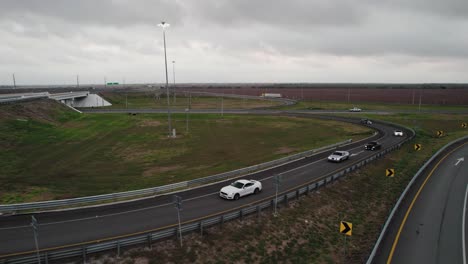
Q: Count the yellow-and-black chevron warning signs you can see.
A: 5